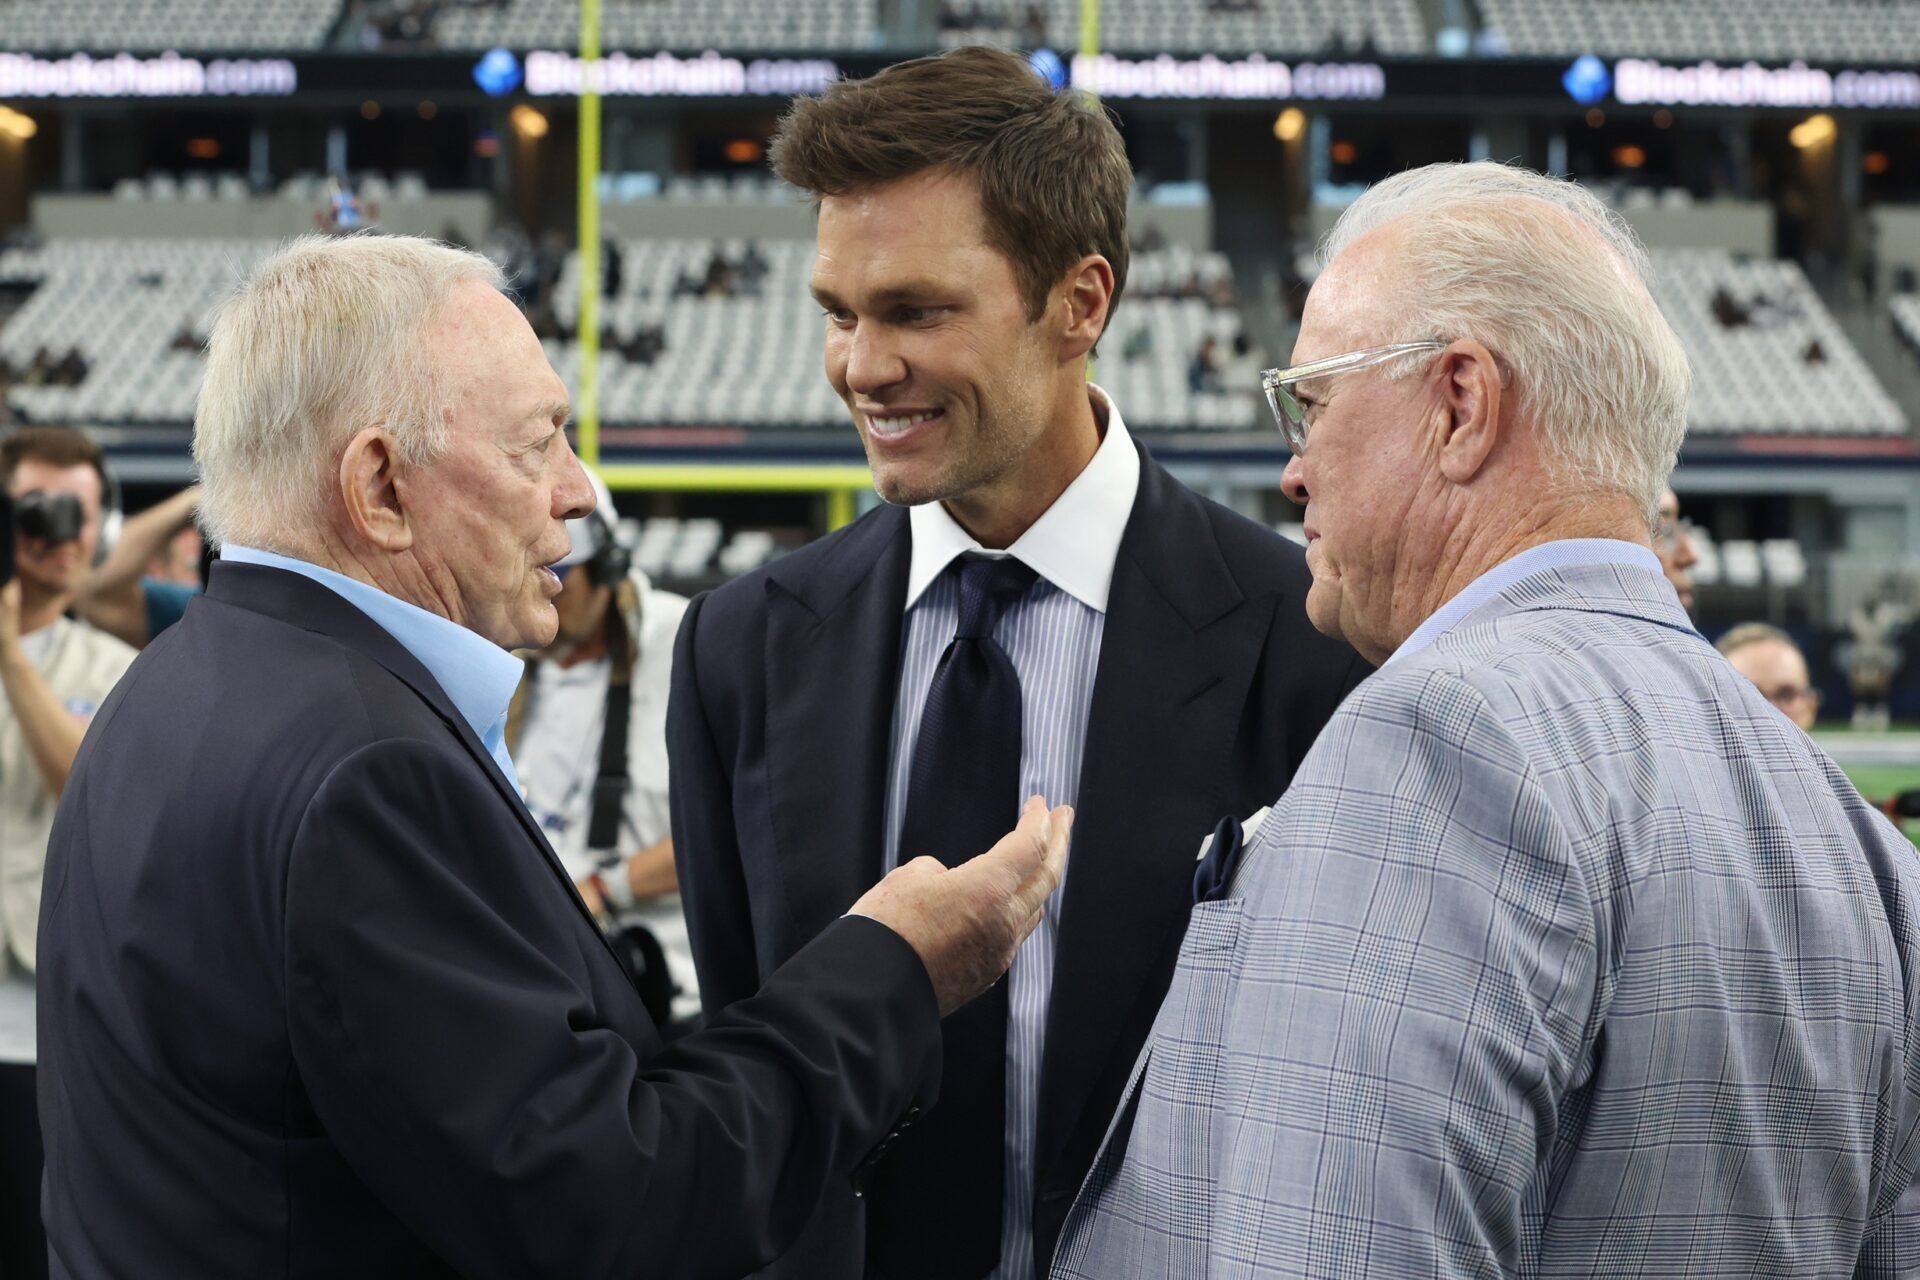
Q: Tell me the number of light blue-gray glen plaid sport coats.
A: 1